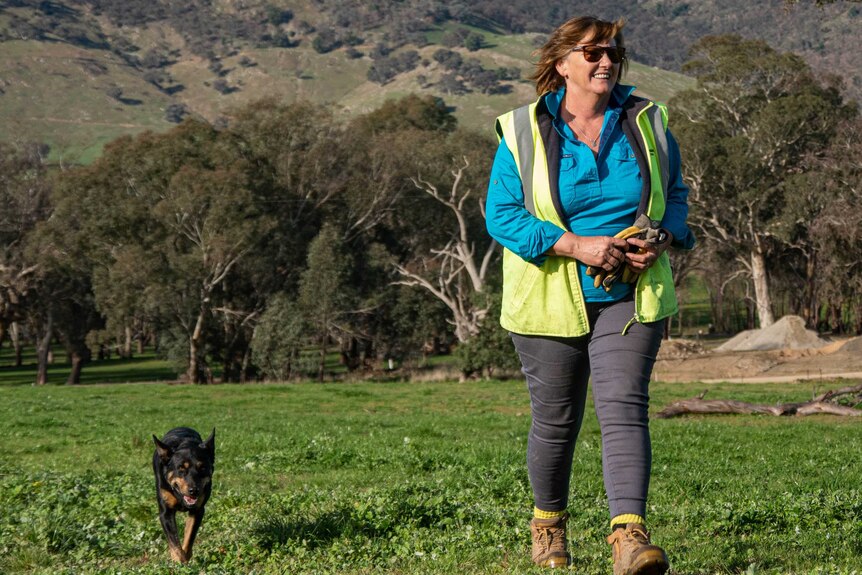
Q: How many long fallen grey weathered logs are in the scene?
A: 1